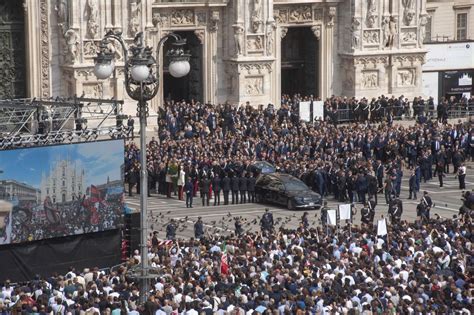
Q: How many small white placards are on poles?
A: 3